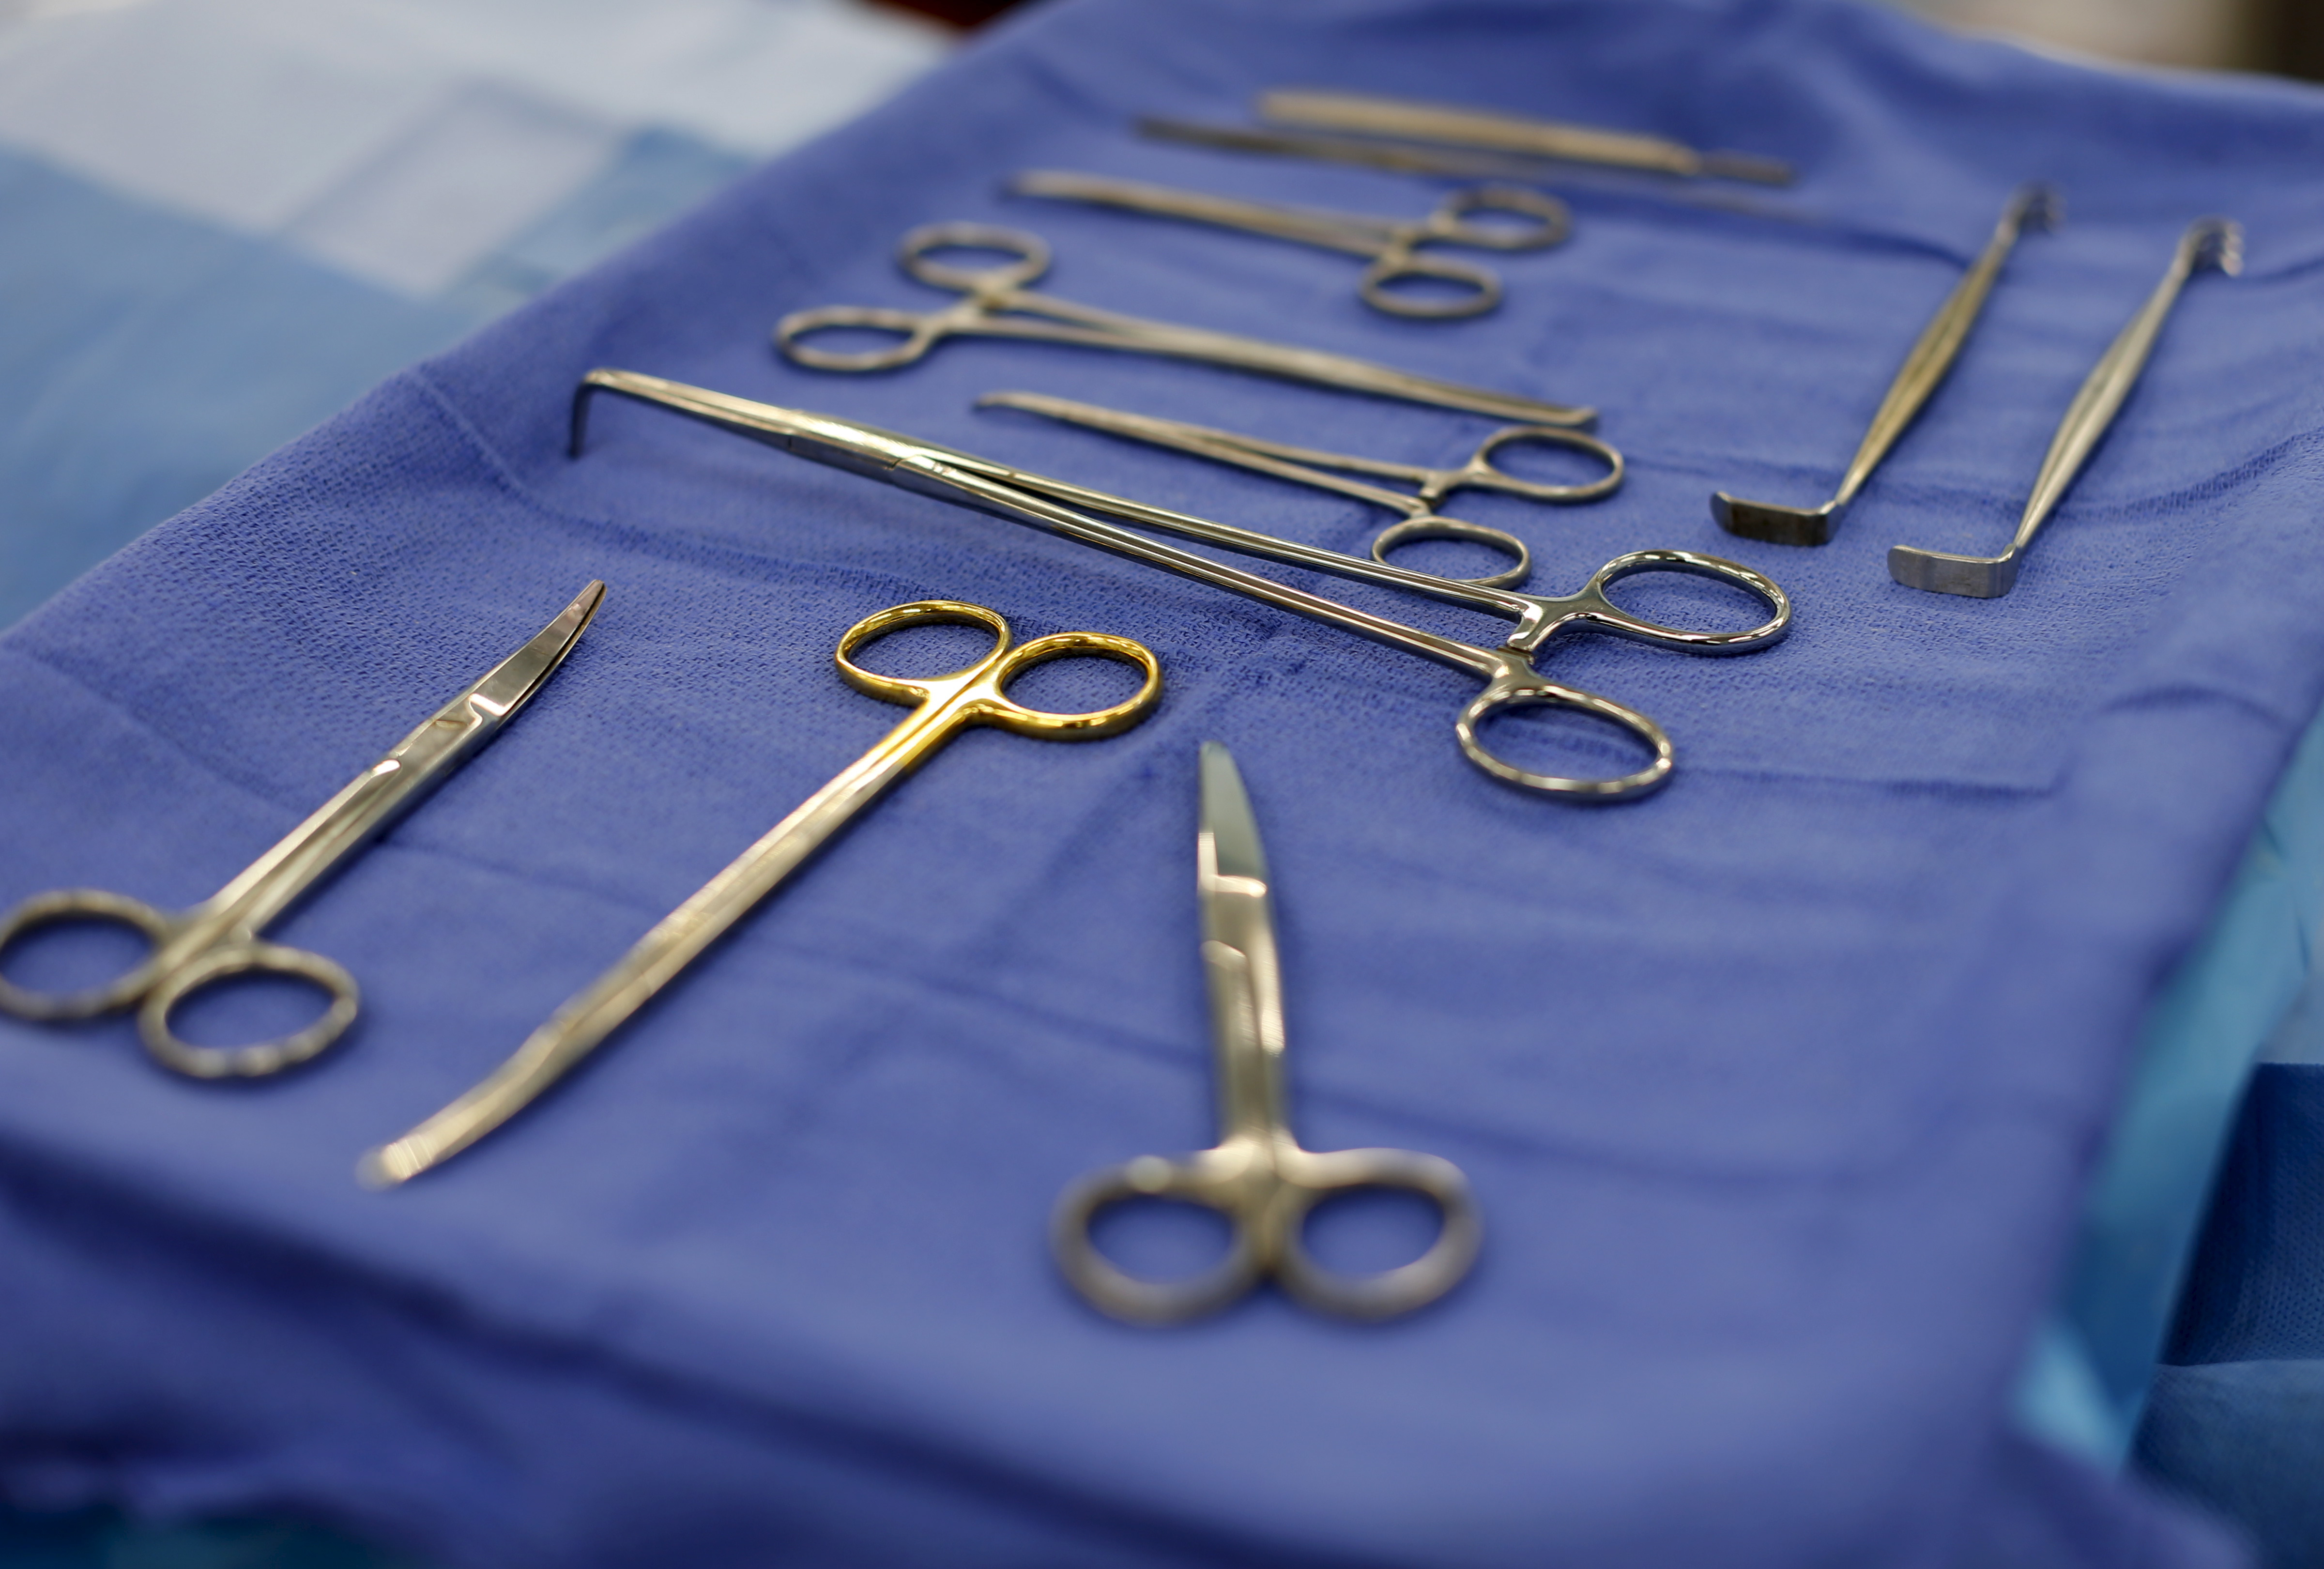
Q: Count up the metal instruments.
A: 11